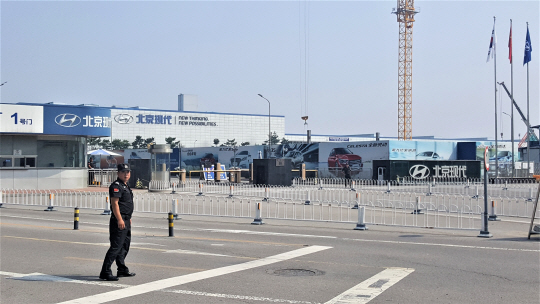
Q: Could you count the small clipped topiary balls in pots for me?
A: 0